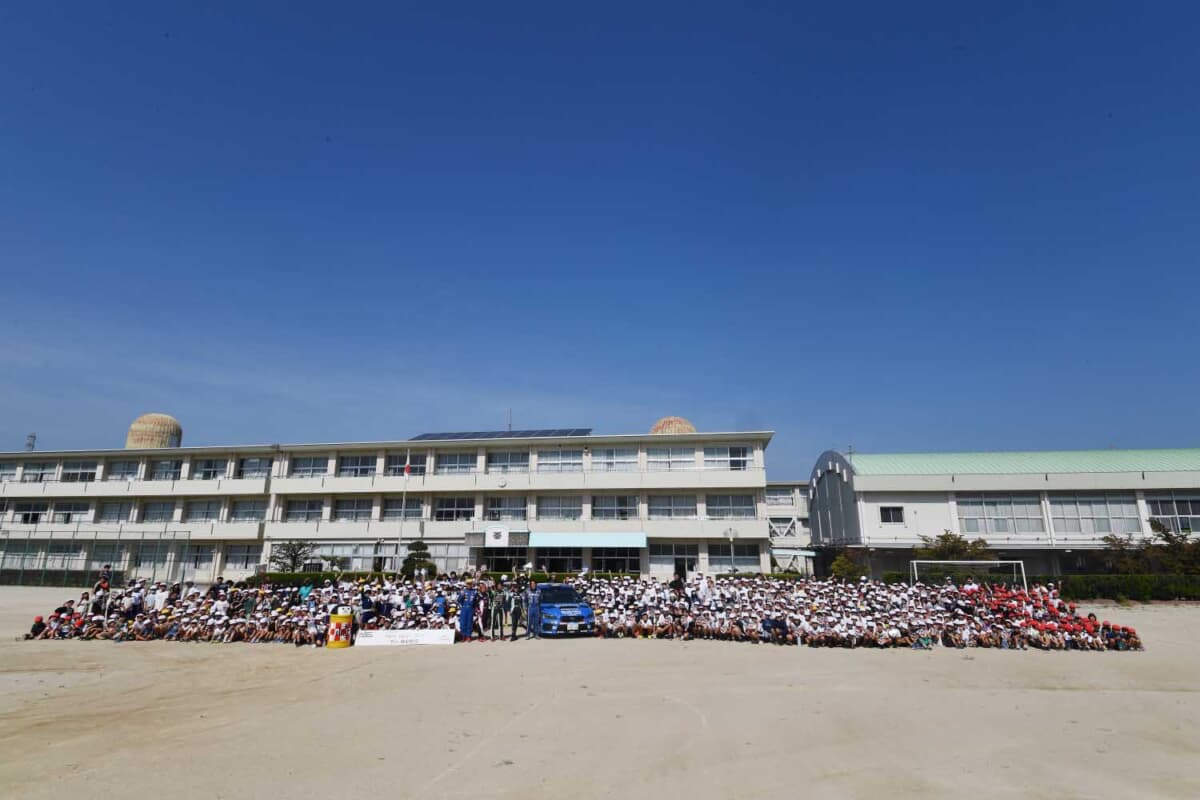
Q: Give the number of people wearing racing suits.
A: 5